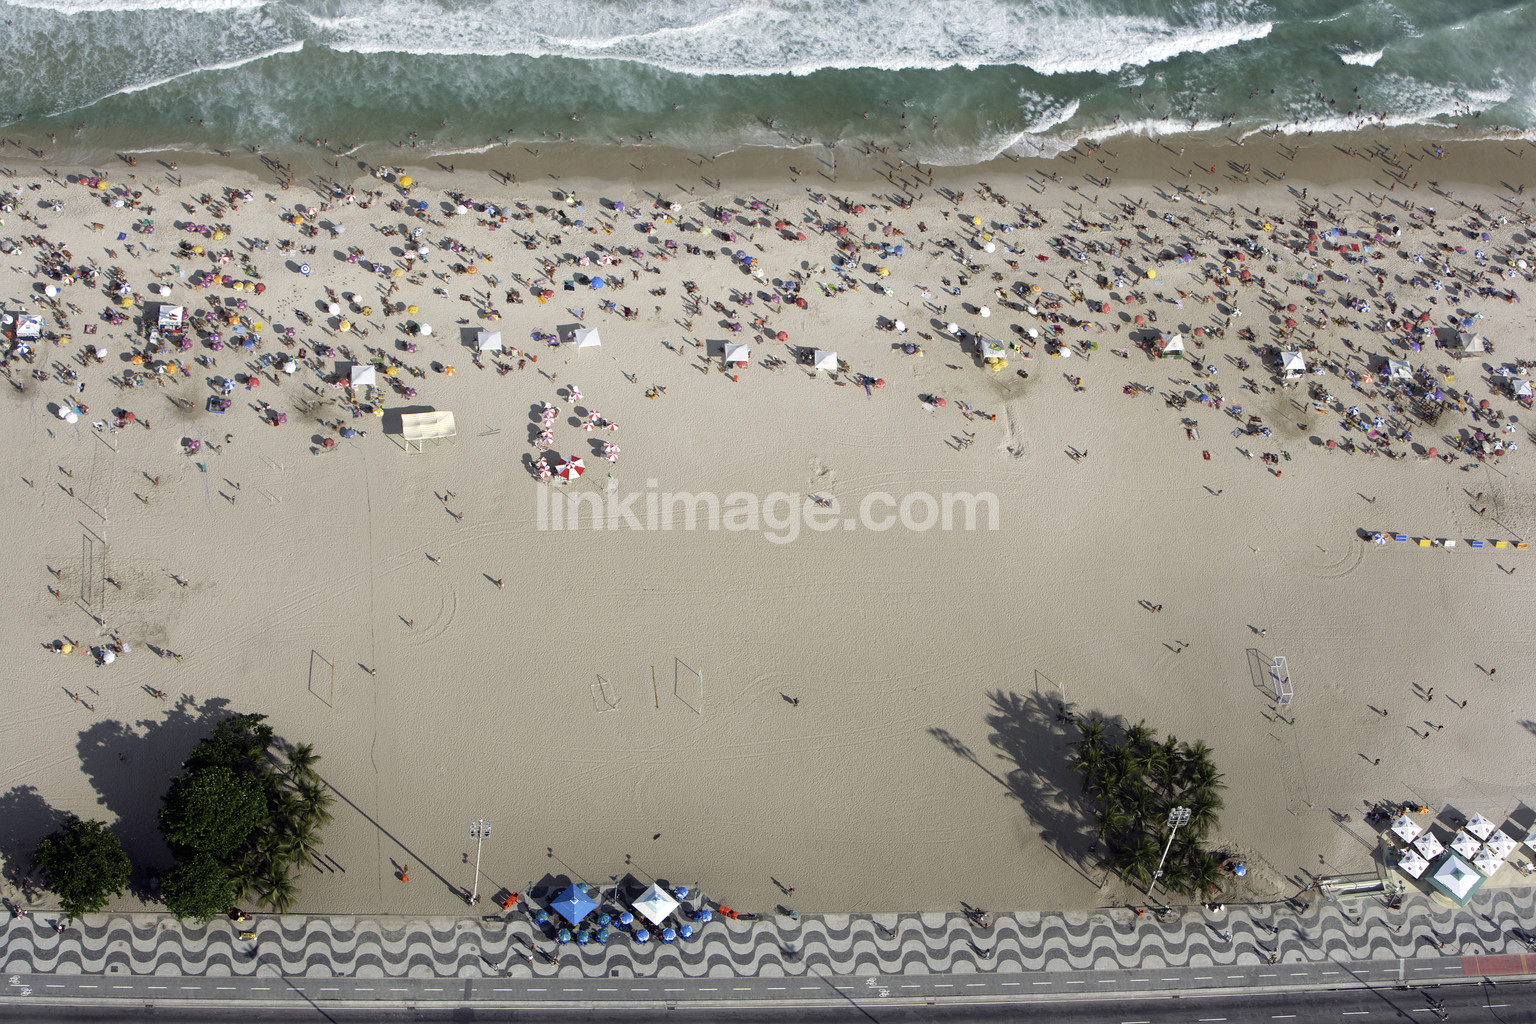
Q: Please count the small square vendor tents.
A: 13